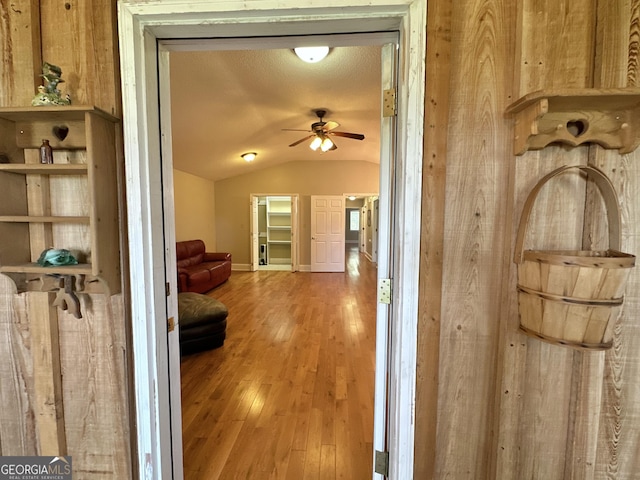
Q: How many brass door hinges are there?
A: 3